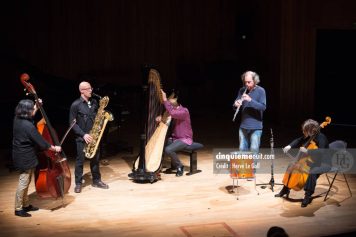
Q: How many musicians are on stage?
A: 5